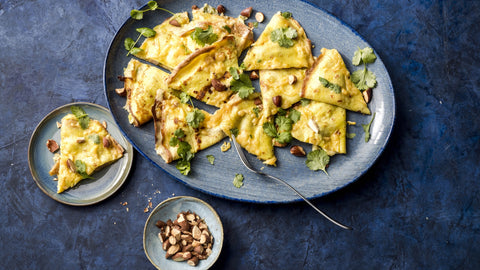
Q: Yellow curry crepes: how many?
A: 11